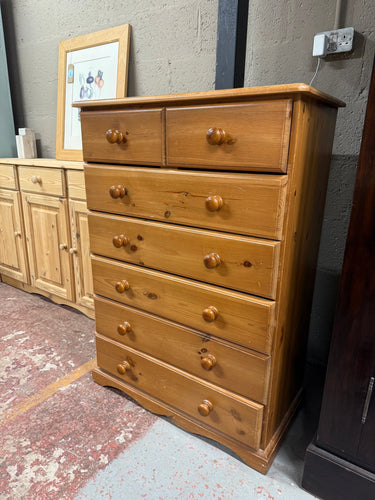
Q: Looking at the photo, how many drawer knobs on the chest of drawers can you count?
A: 12